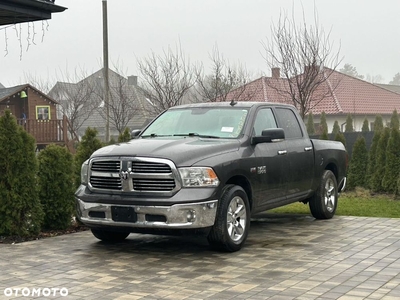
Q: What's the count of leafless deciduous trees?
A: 5